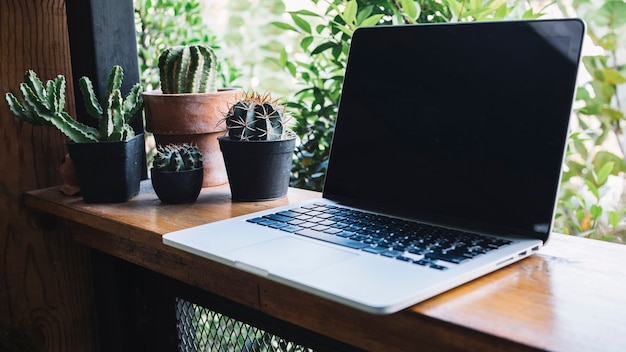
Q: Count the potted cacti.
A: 4